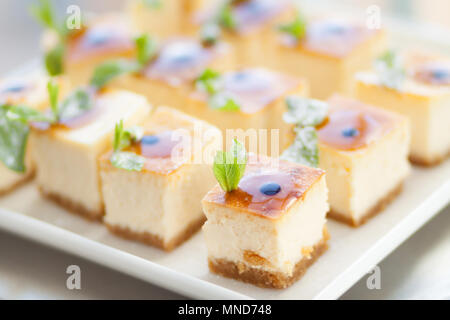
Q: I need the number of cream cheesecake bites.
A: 12